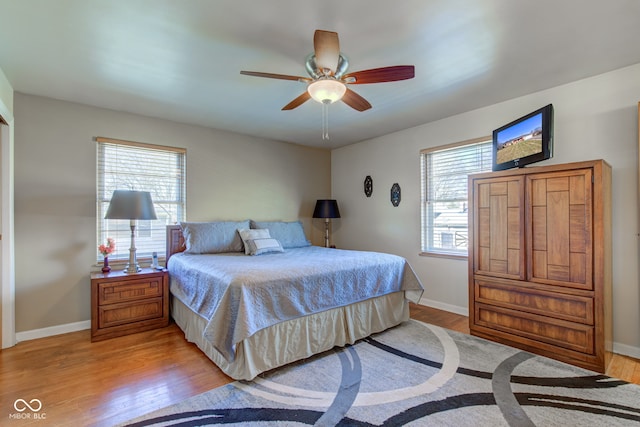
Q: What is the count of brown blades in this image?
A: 5